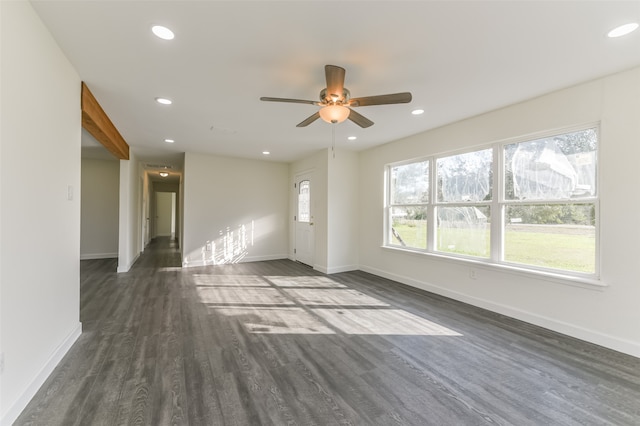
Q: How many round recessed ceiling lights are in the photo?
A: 7